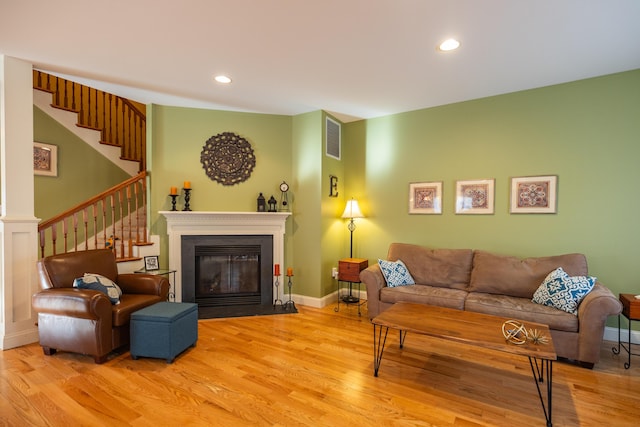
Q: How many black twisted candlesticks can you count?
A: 2